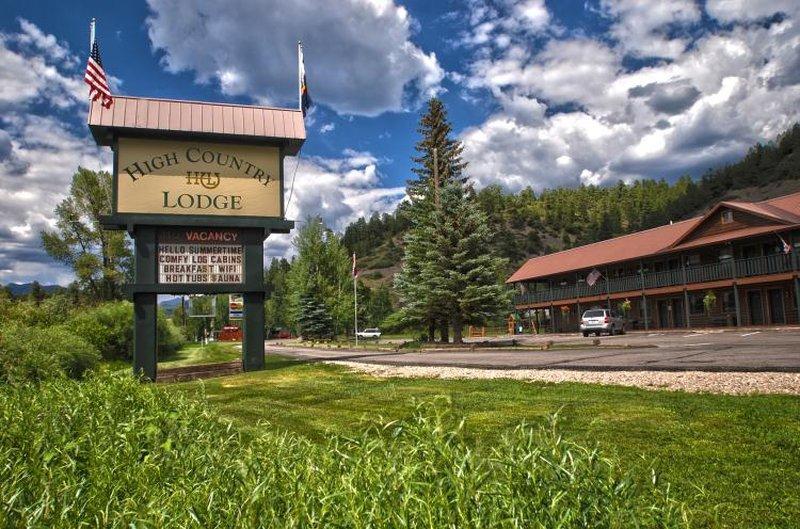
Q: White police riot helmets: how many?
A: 0